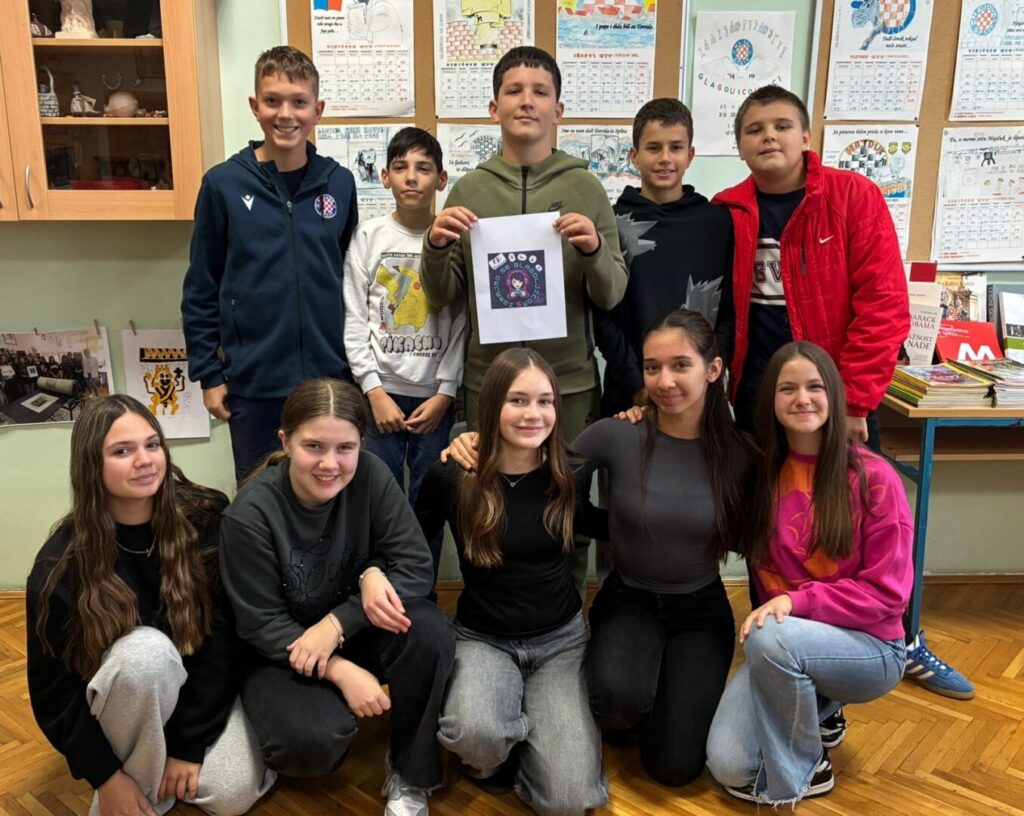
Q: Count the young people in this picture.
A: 10